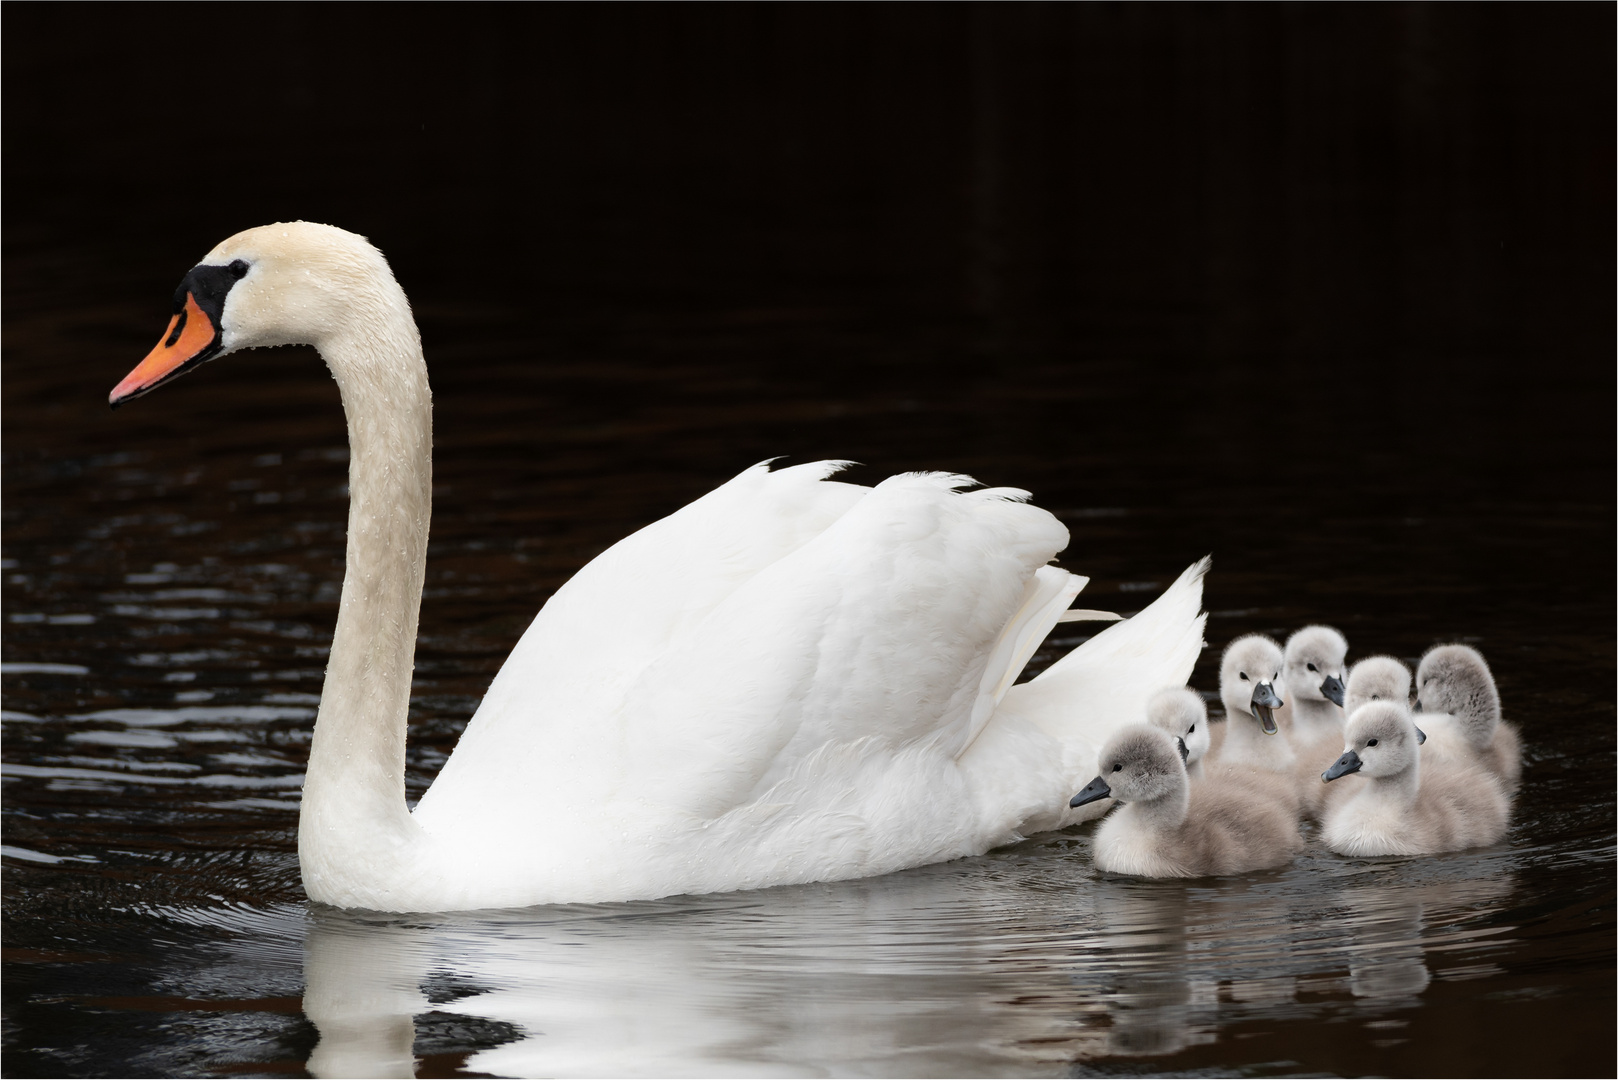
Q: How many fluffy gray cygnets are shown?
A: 7